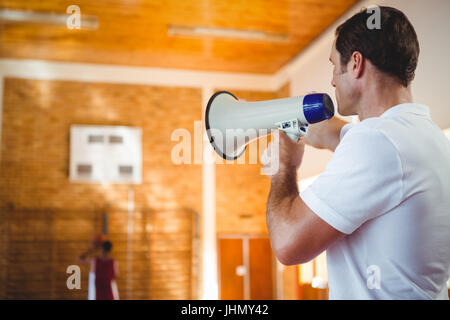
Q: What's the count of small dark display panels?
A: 4